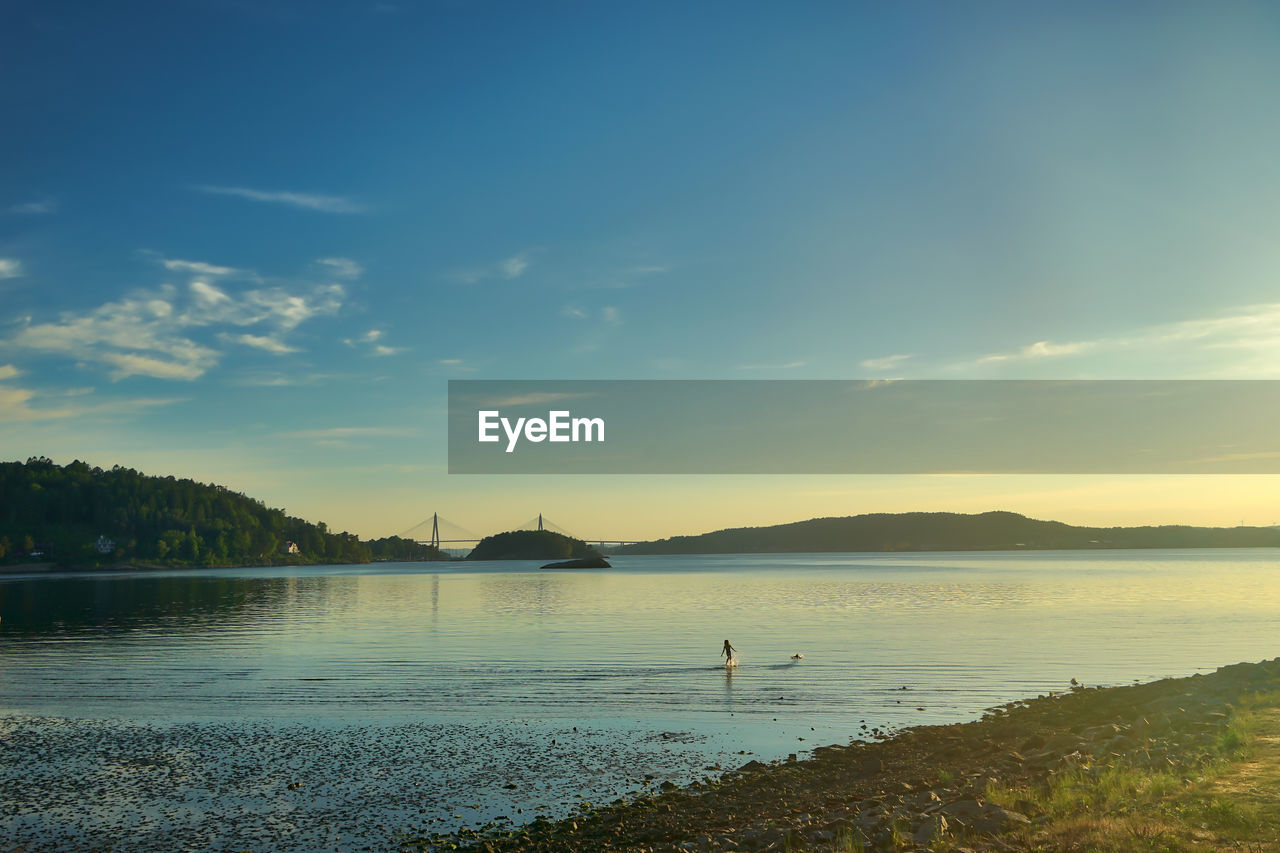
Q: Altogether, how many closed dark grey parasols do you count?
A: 0